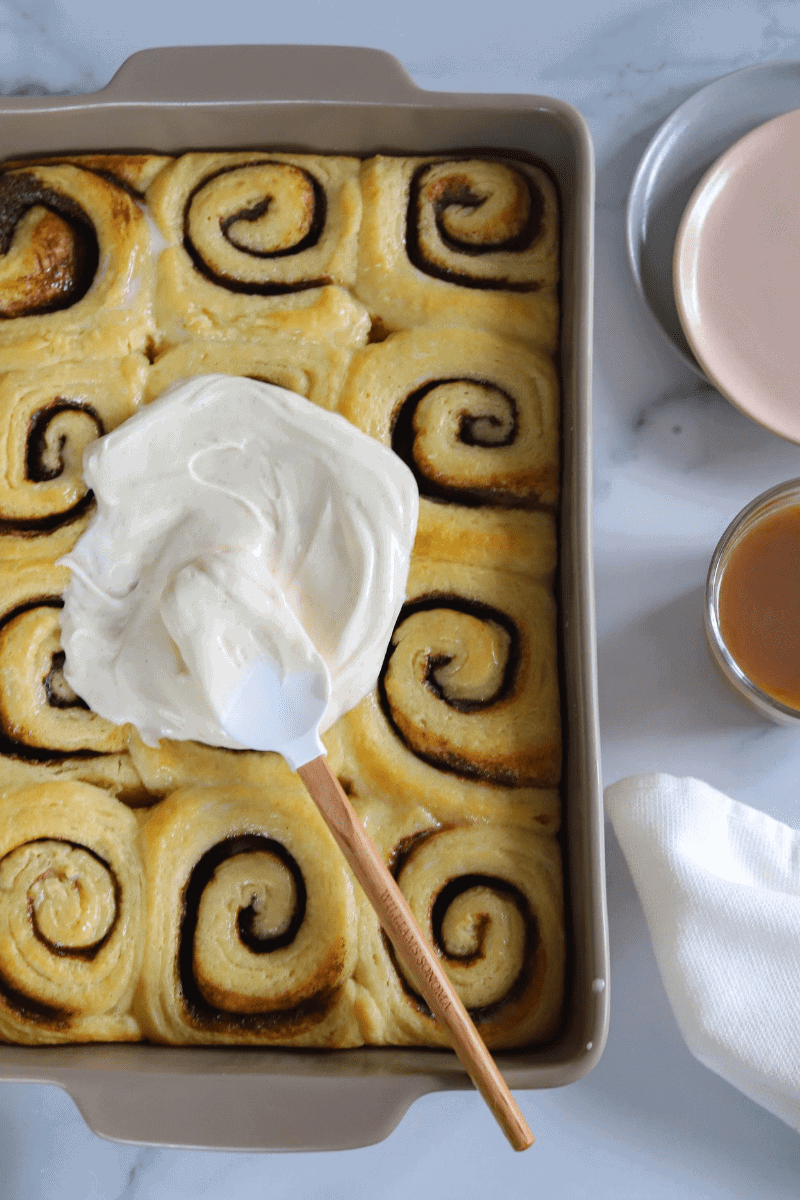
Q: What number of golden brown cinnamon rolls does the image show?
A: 12